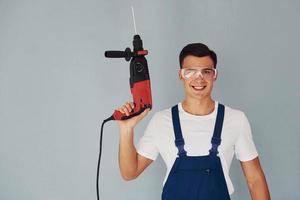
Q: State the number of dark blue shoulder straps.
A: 2